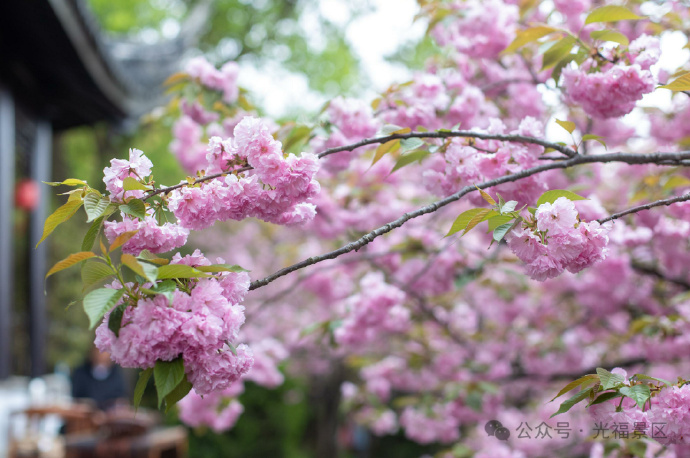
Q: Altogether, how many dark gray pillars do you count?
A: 2